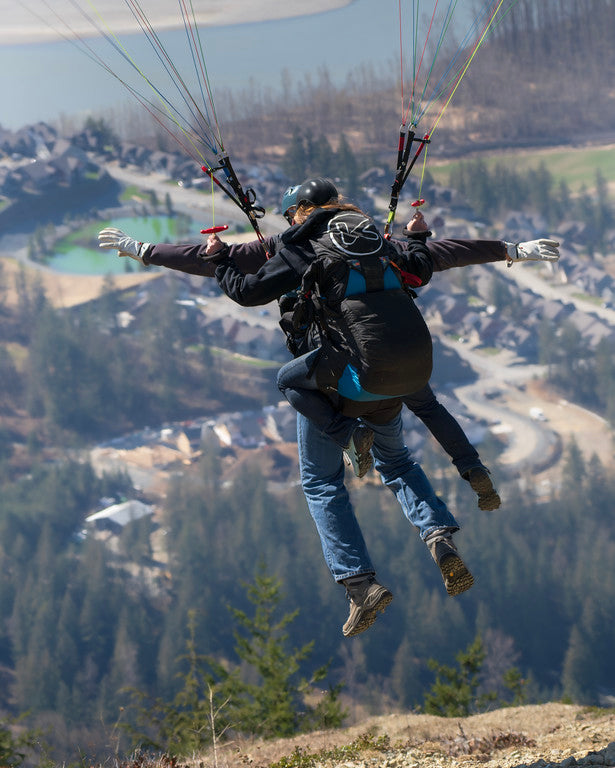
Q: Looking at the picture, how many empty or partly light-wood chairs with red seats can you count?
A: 0